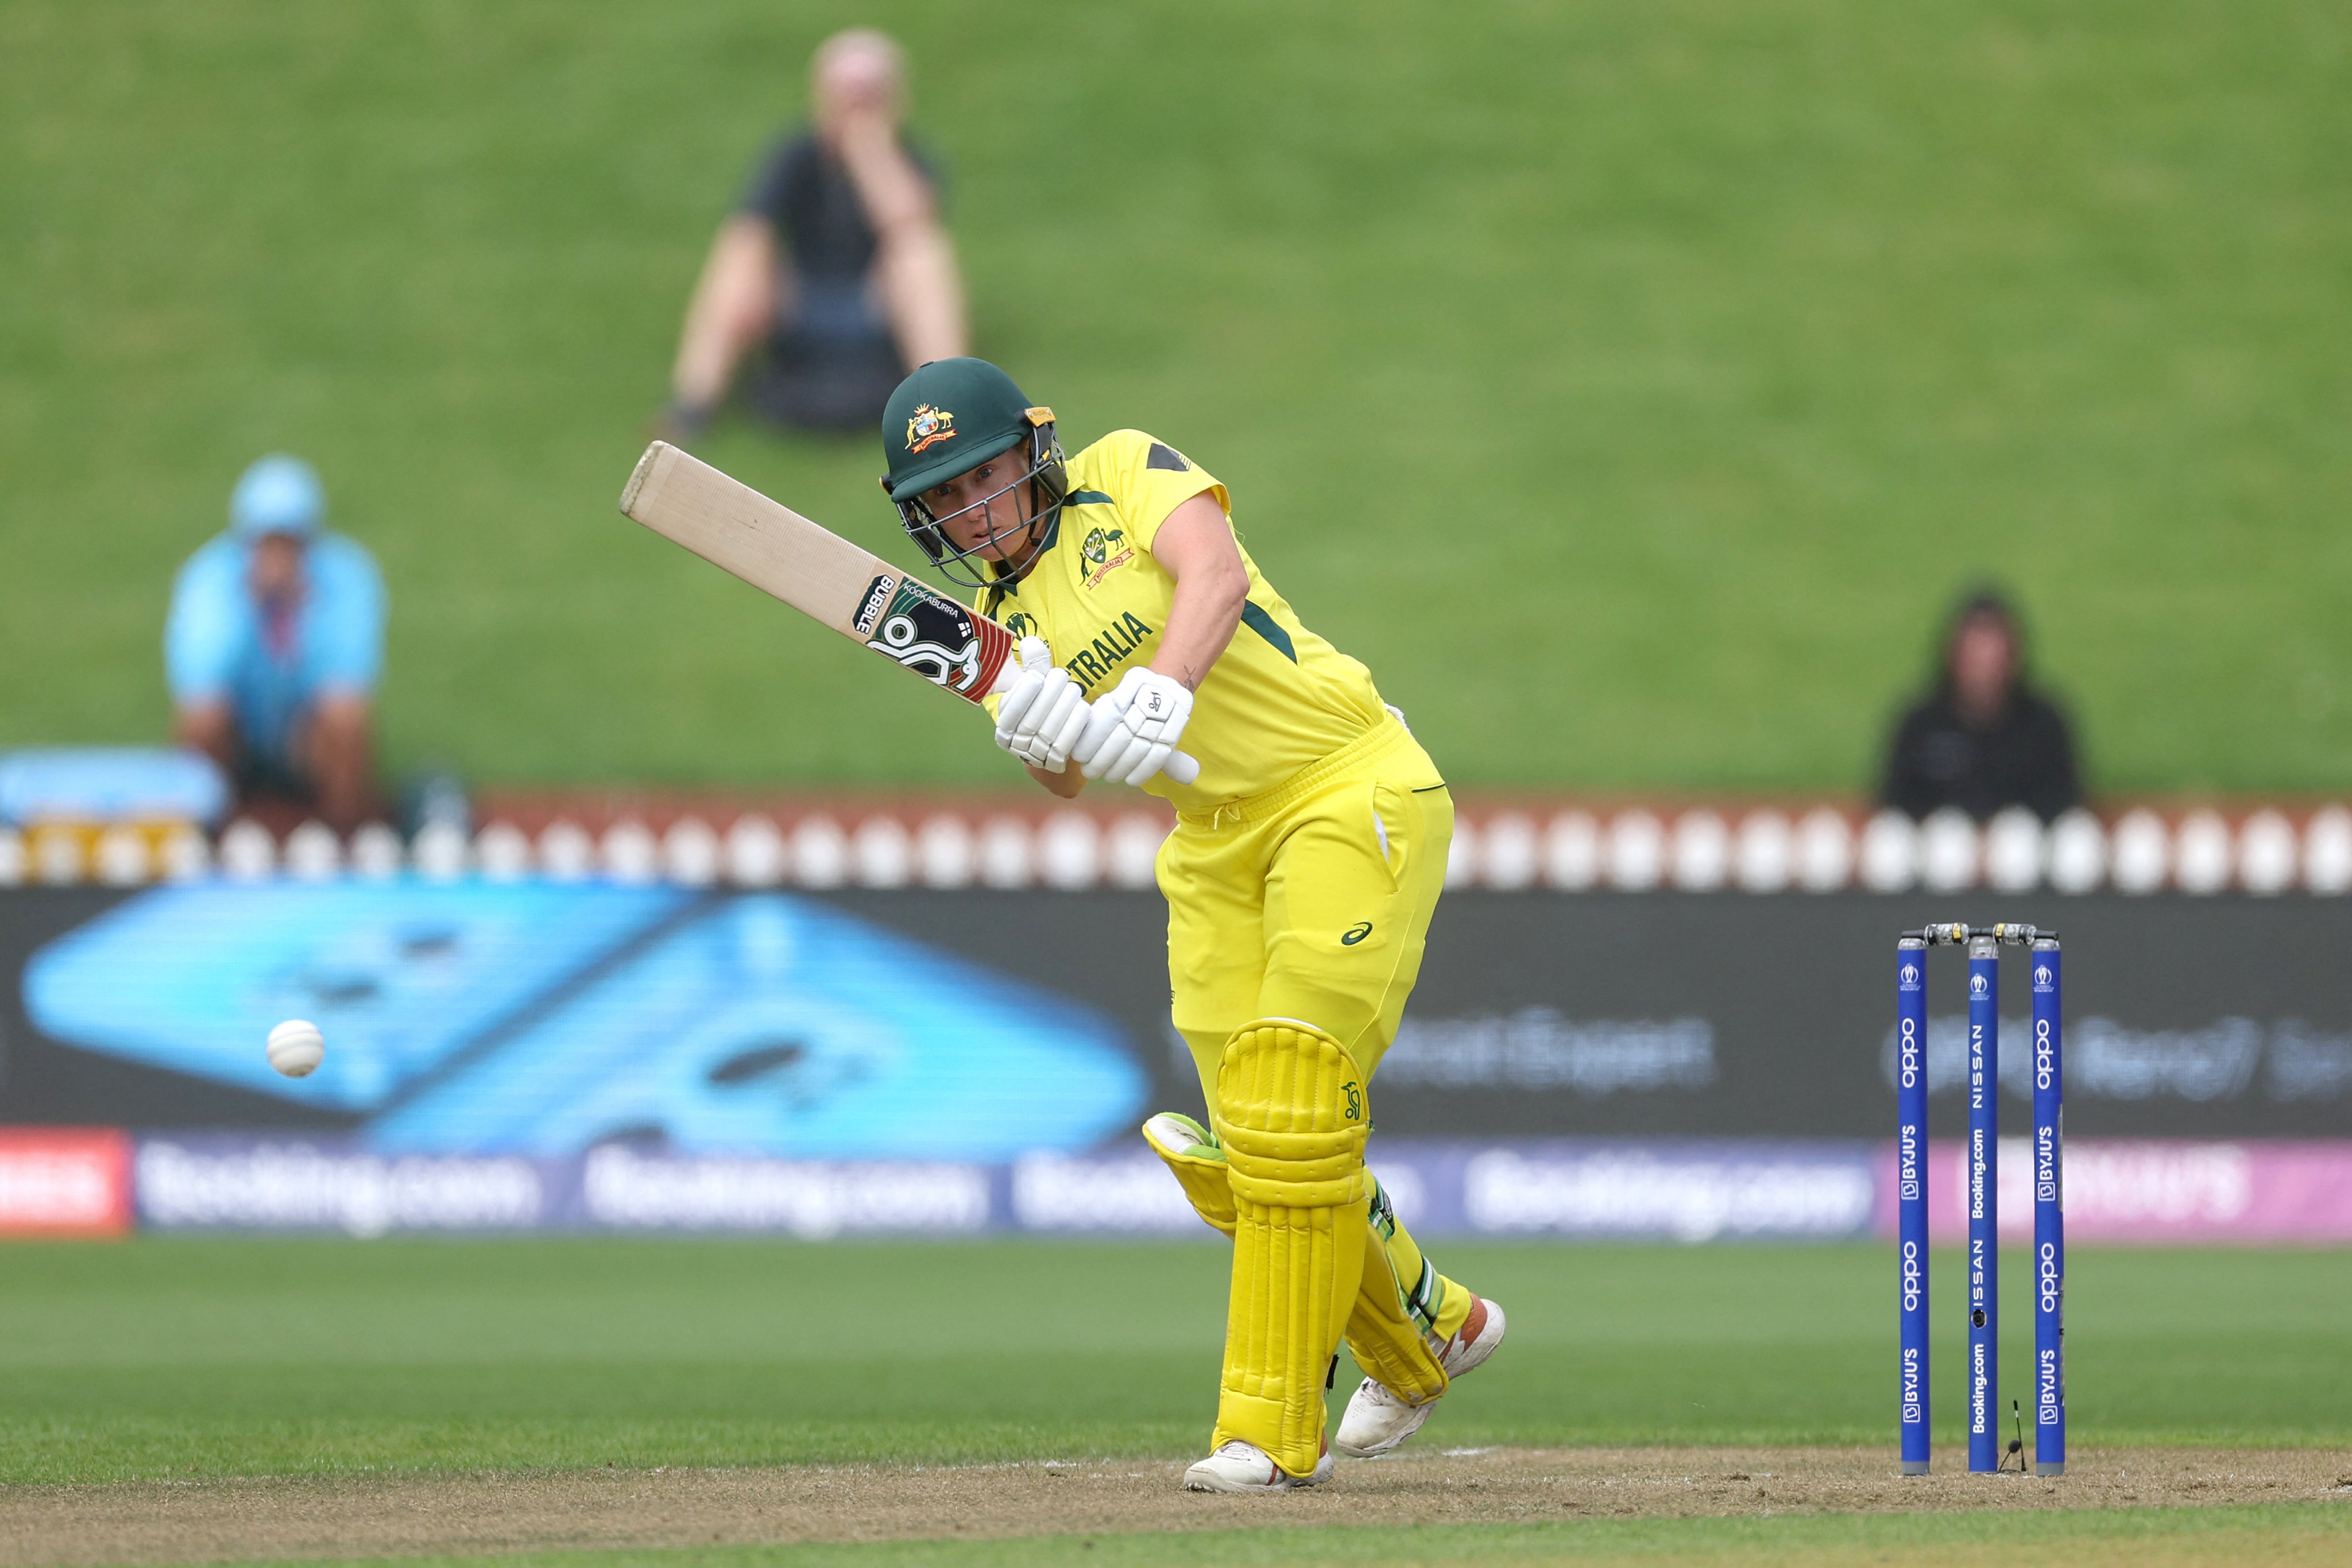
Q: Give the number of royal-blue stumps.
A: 3